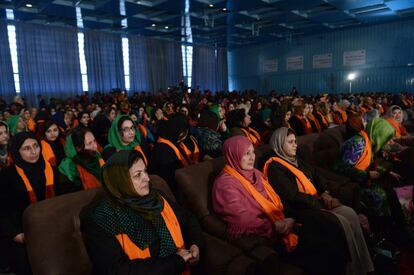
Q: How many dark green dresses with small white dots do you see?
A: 1